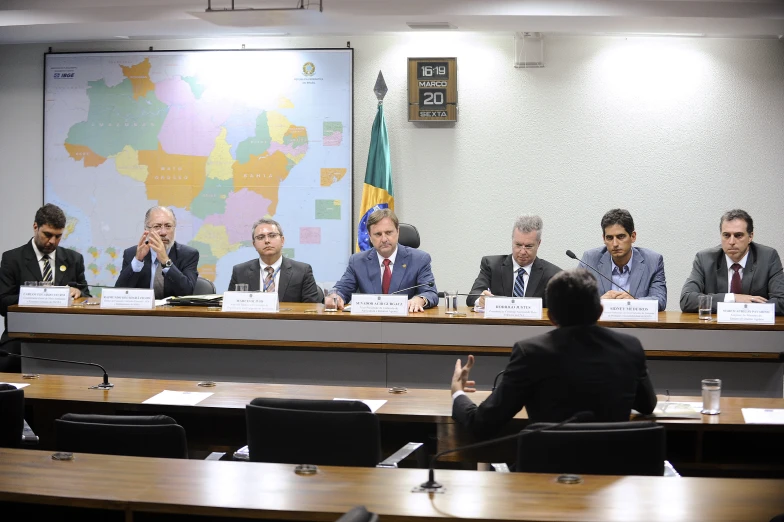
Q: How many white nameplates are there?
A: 7